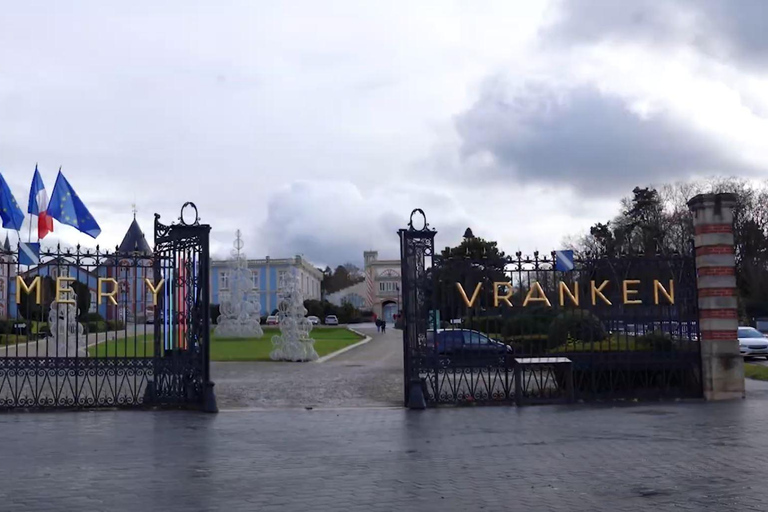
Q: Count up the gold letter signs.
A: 11